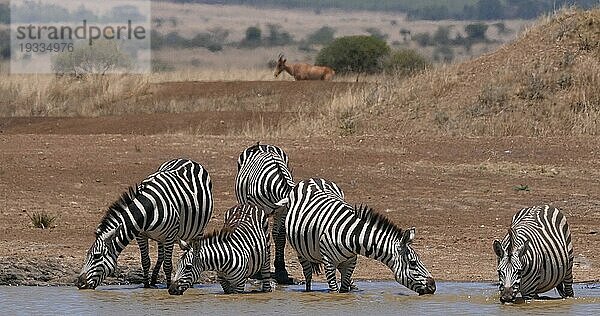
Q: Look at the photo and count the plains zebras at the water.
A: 5